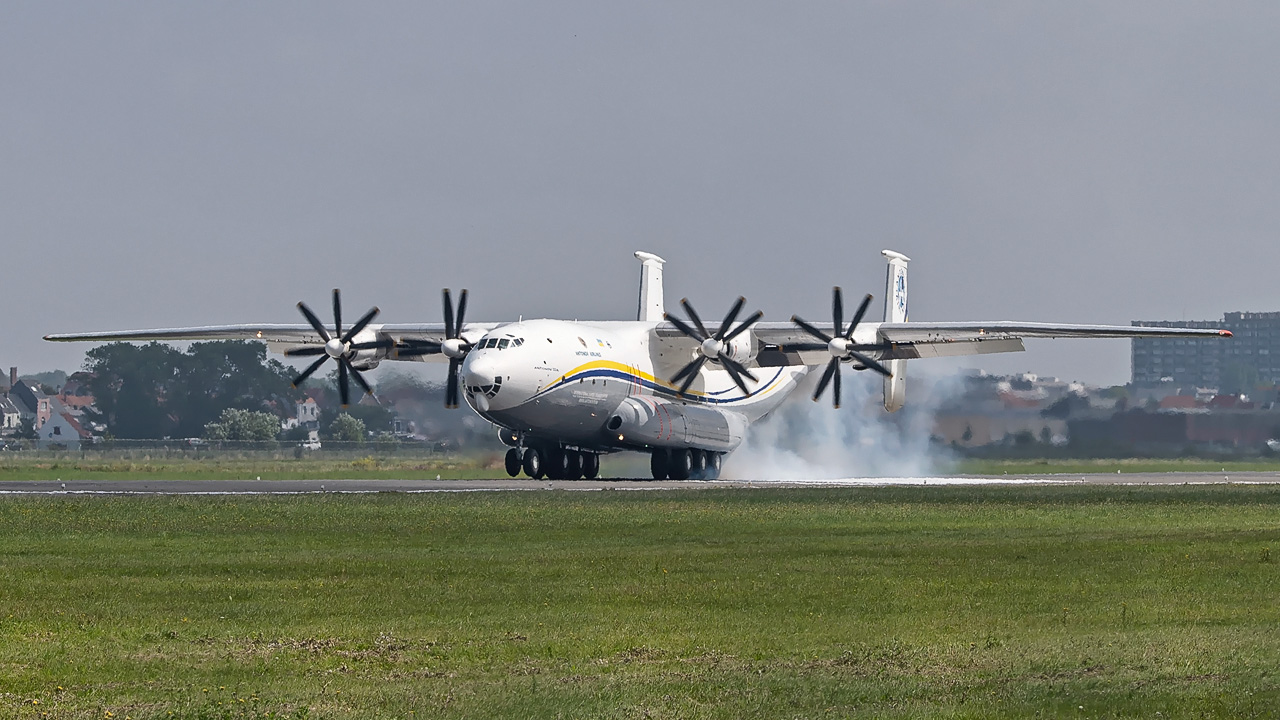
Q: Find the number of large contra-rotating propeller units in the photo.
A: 4